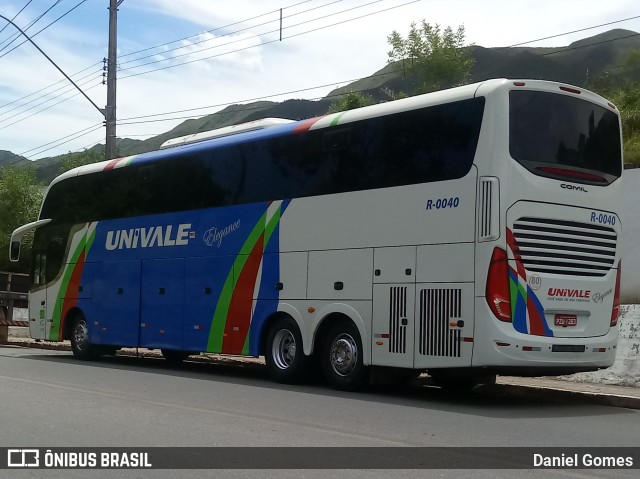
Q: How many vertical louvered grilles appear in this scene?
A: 3